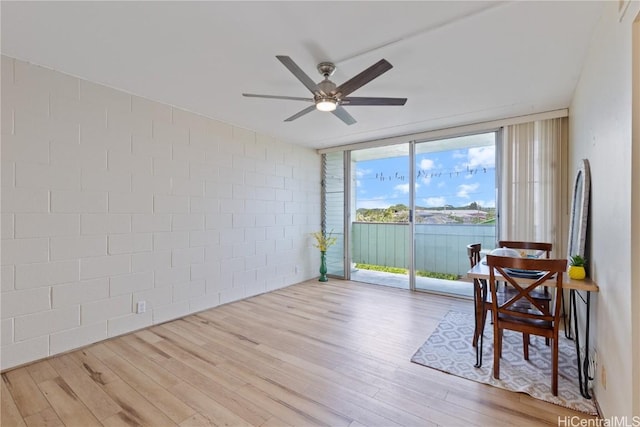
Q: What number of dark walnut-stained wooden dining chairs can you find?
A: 3